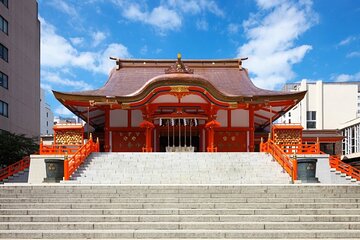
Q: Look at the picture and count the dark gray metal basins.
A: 2